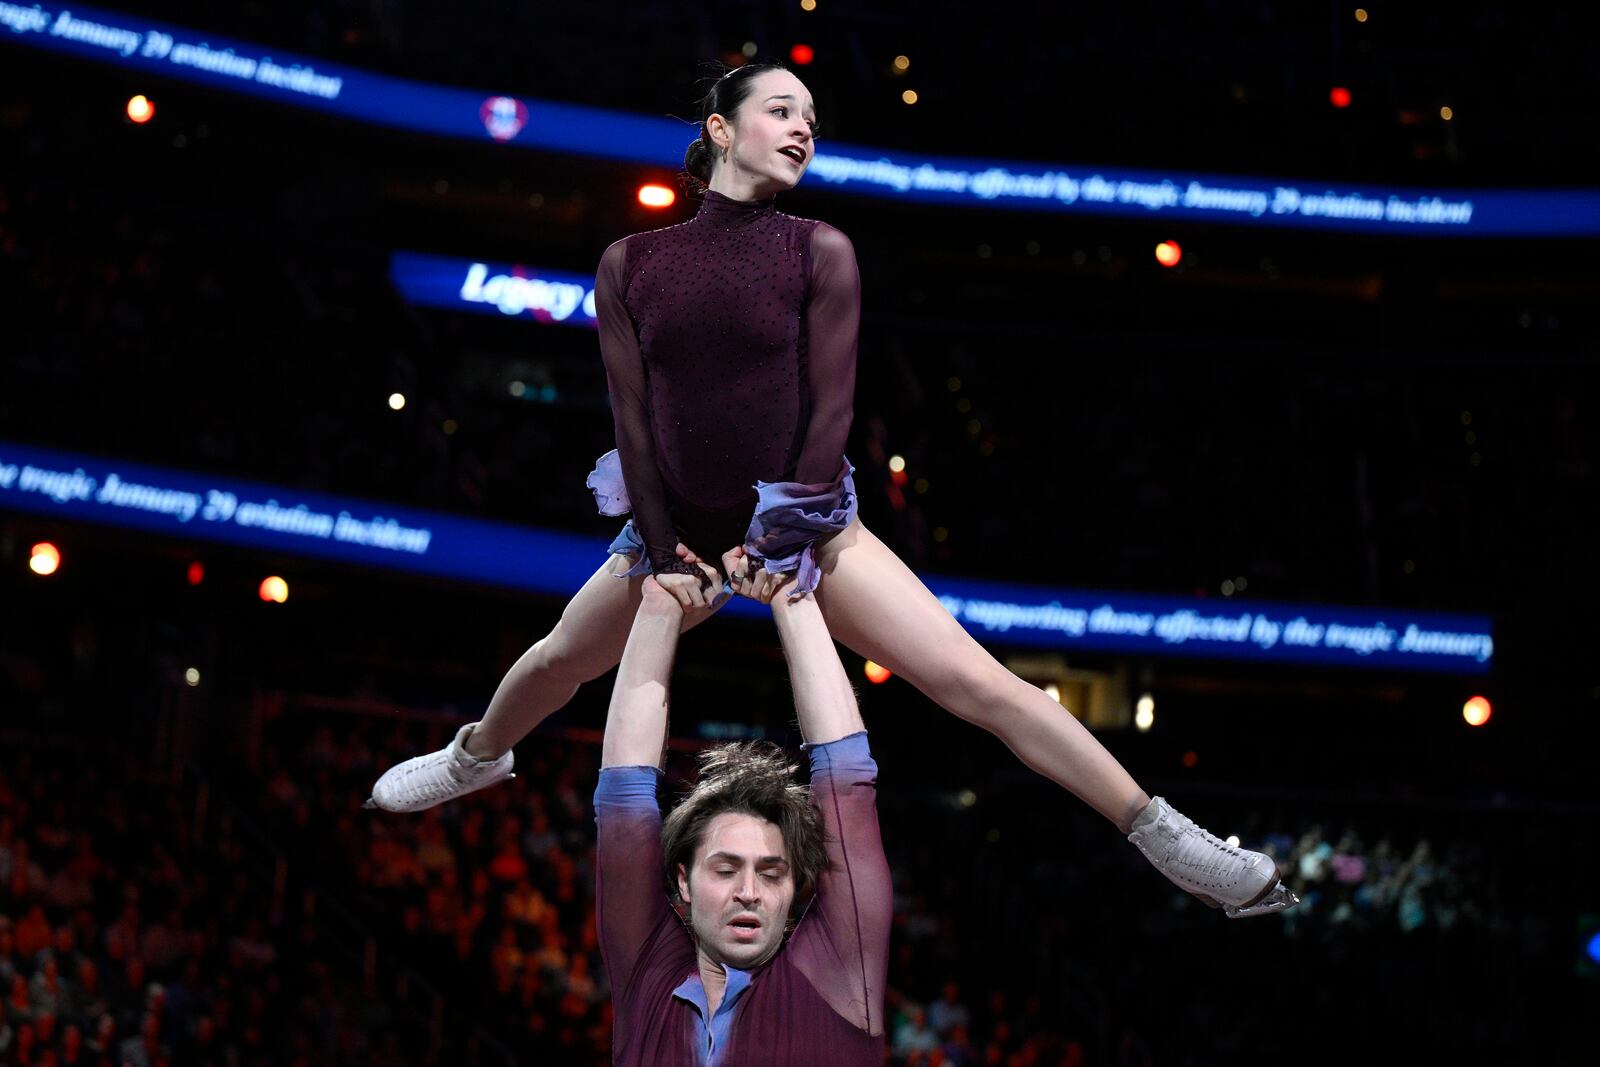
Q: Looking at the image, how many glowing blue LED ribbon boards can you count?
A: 3